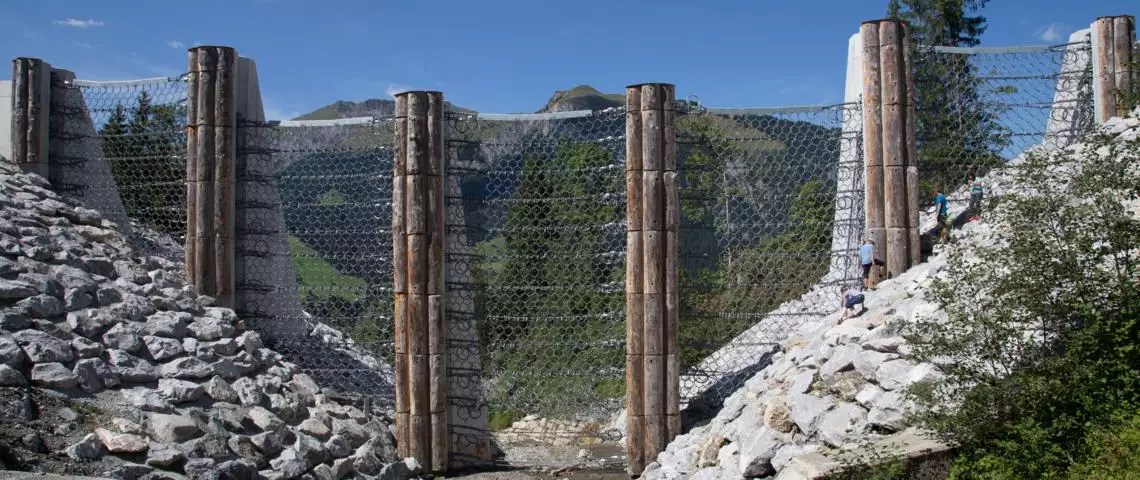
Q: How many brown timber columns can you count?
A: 6